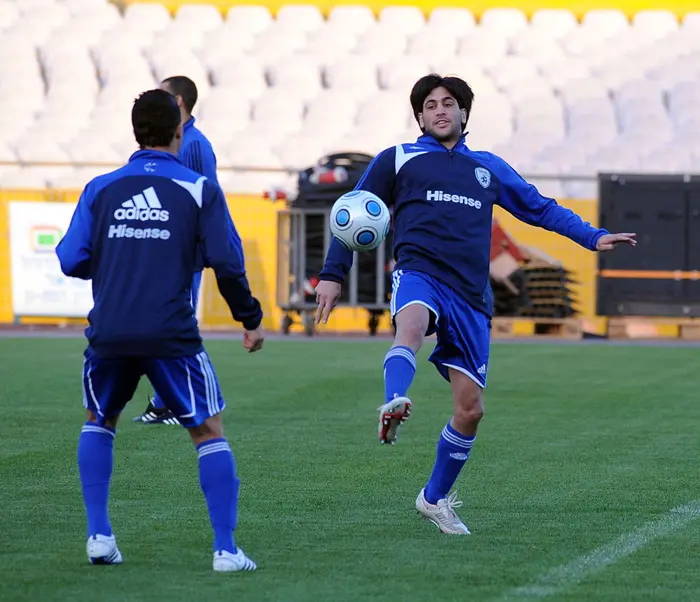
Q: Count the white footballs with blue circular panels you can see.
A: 1